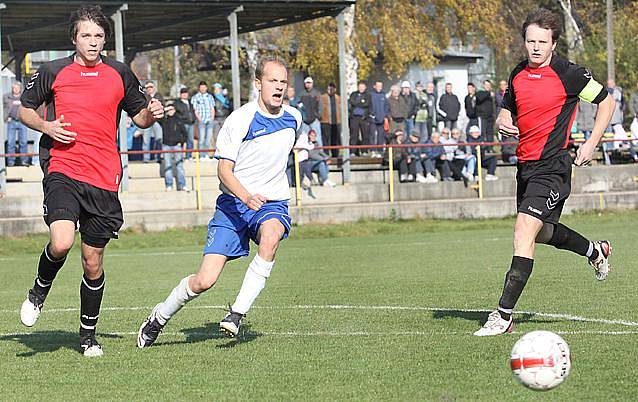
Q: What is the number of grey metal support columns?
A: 4